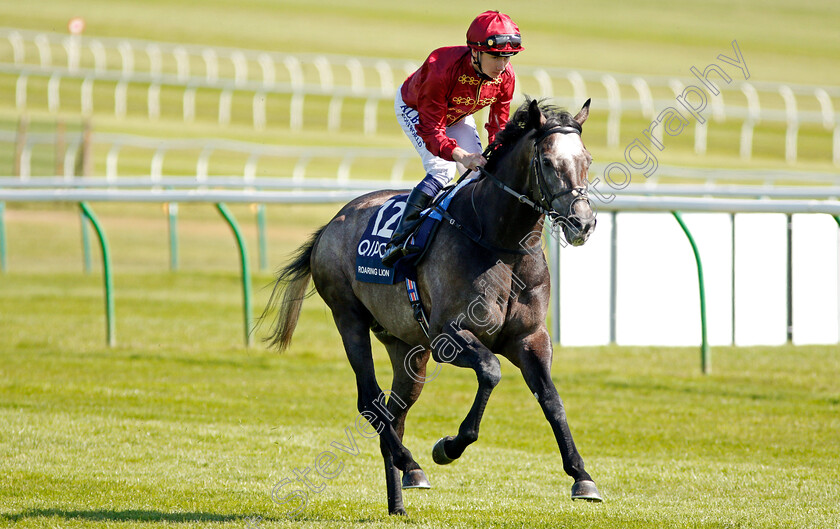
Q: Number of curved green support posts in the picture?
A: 3